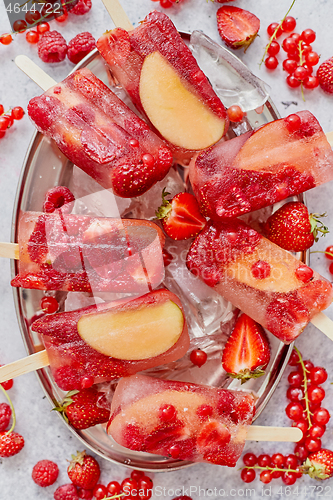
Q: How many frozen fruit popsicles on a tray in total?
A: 7